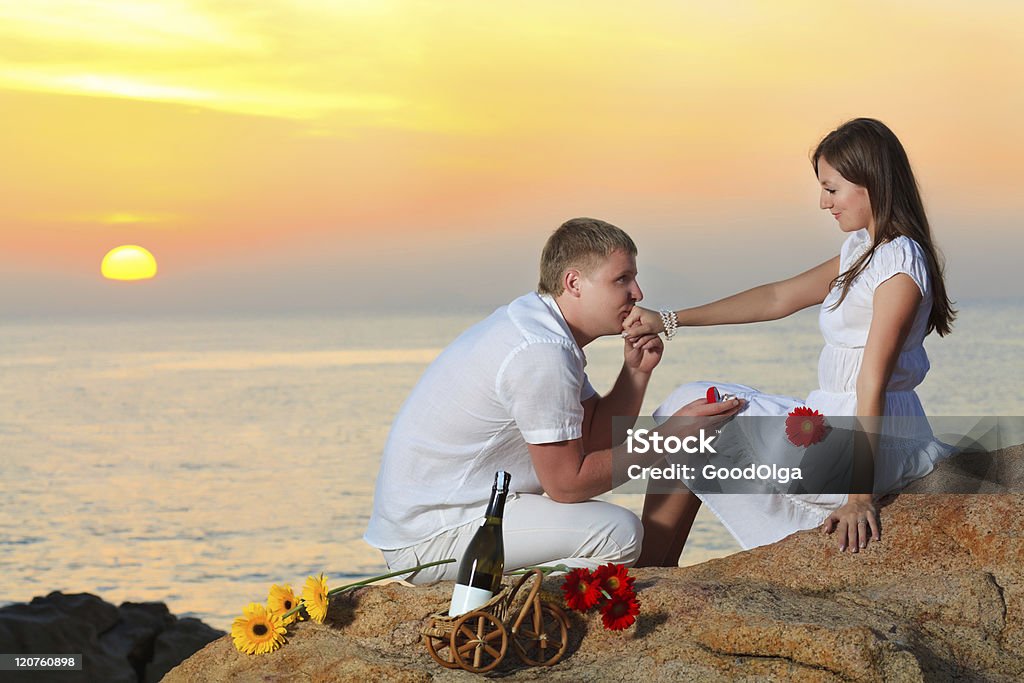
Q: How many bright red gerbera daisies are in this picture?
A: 4